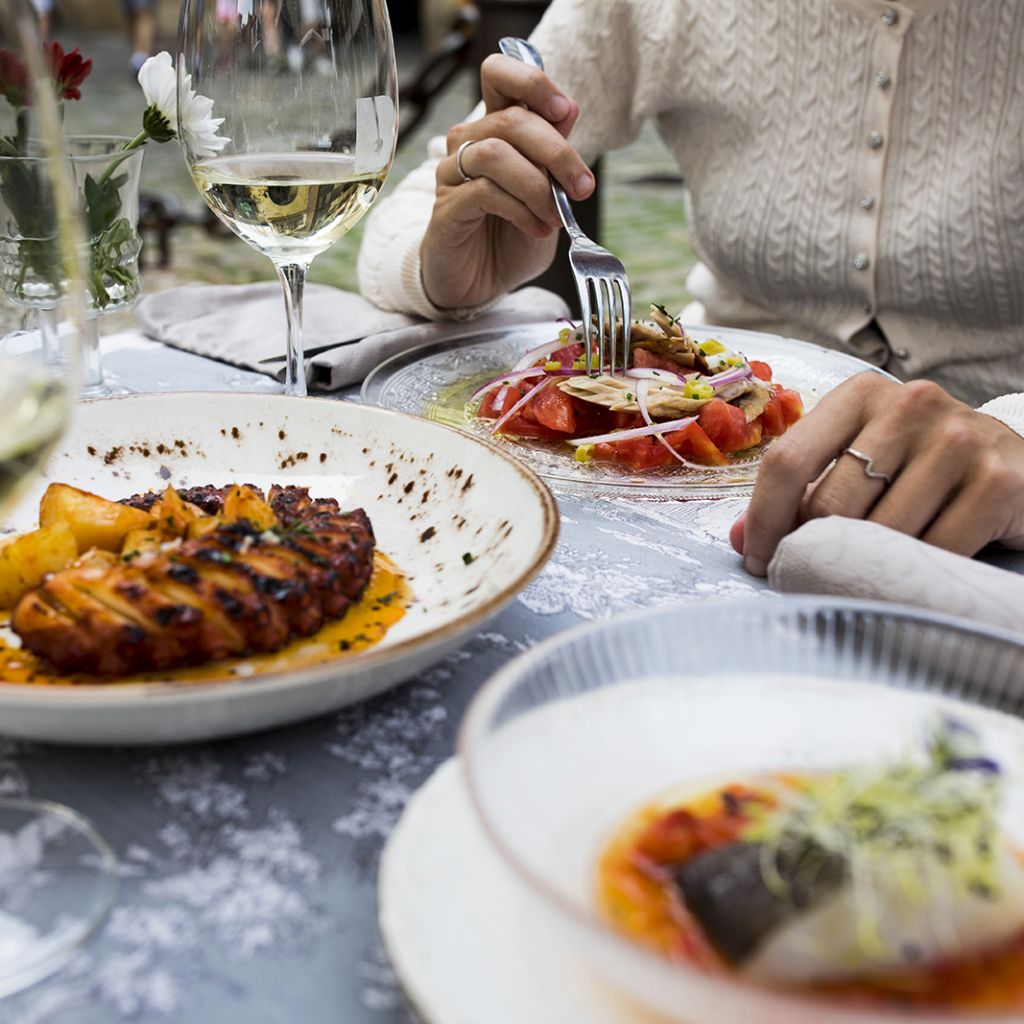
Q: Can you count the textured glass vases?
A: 2